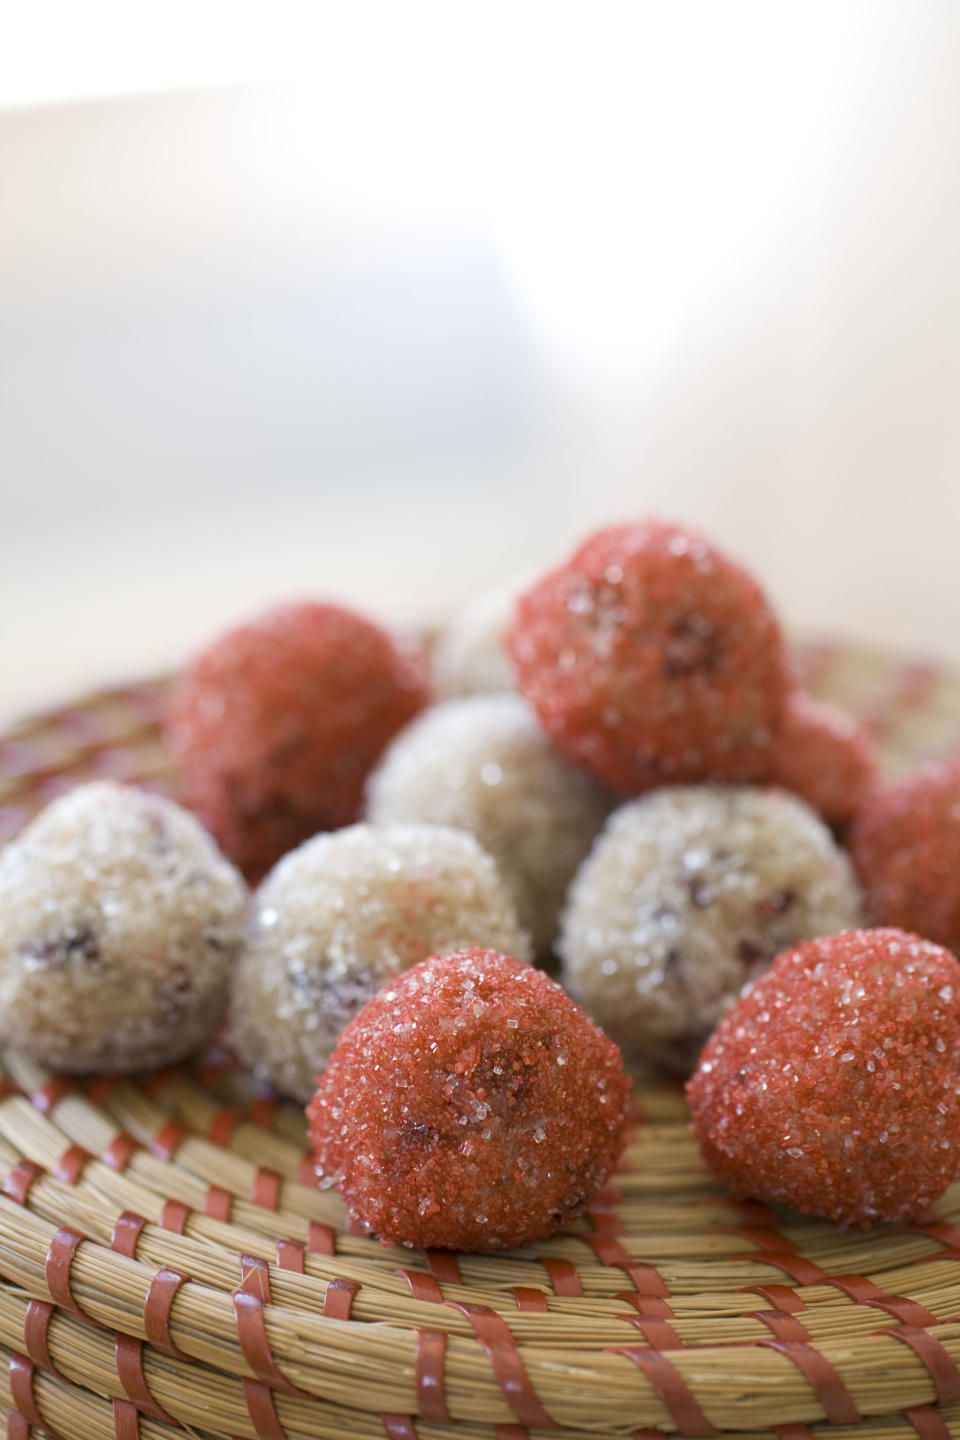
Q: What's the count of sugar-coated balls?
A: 11